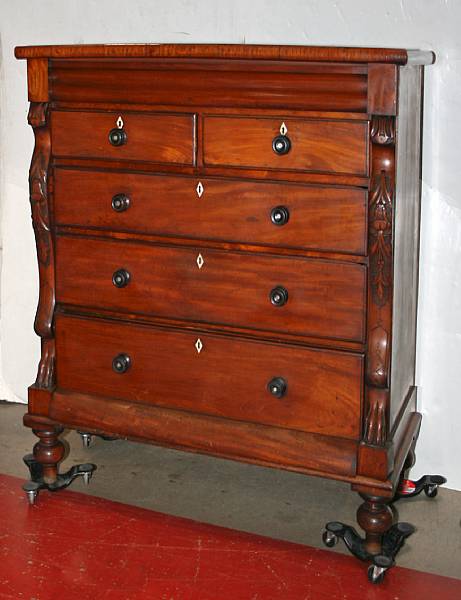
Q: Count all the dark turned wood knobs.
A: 8